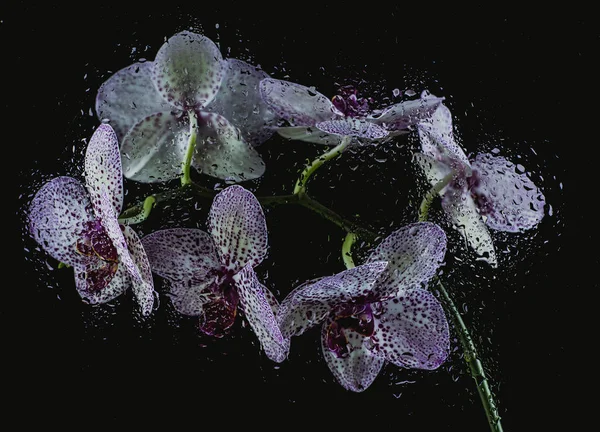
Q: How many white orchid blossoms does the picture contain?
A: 6